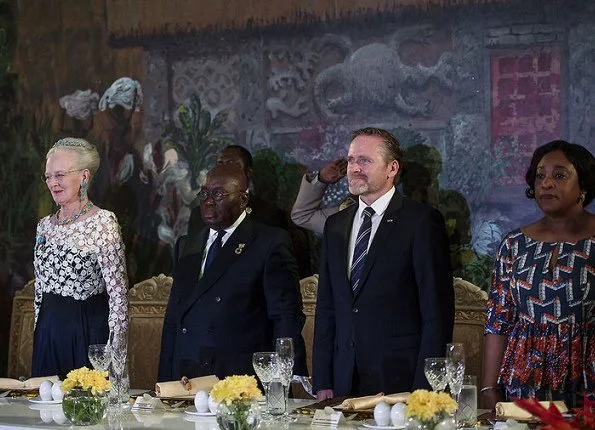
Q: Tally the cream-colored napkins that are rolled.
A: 4